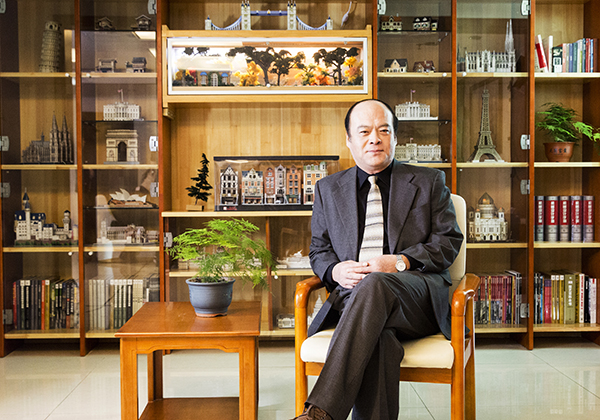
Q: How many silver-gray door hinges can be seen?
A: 13